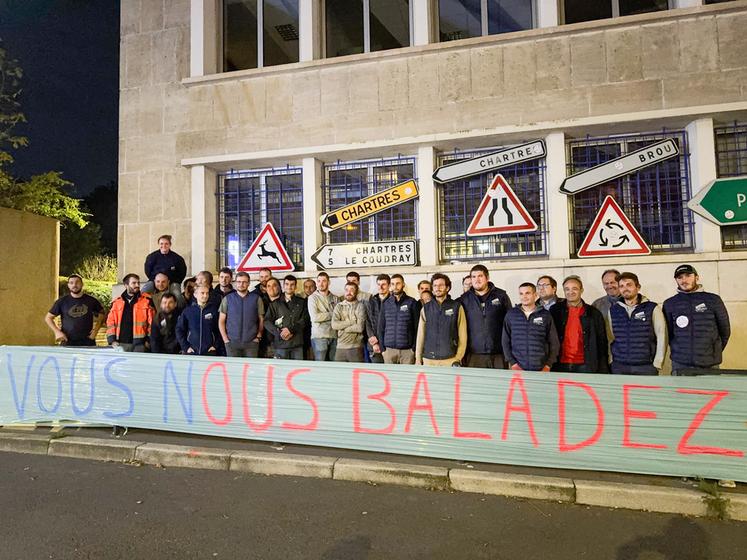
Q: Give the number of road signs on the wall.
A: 8